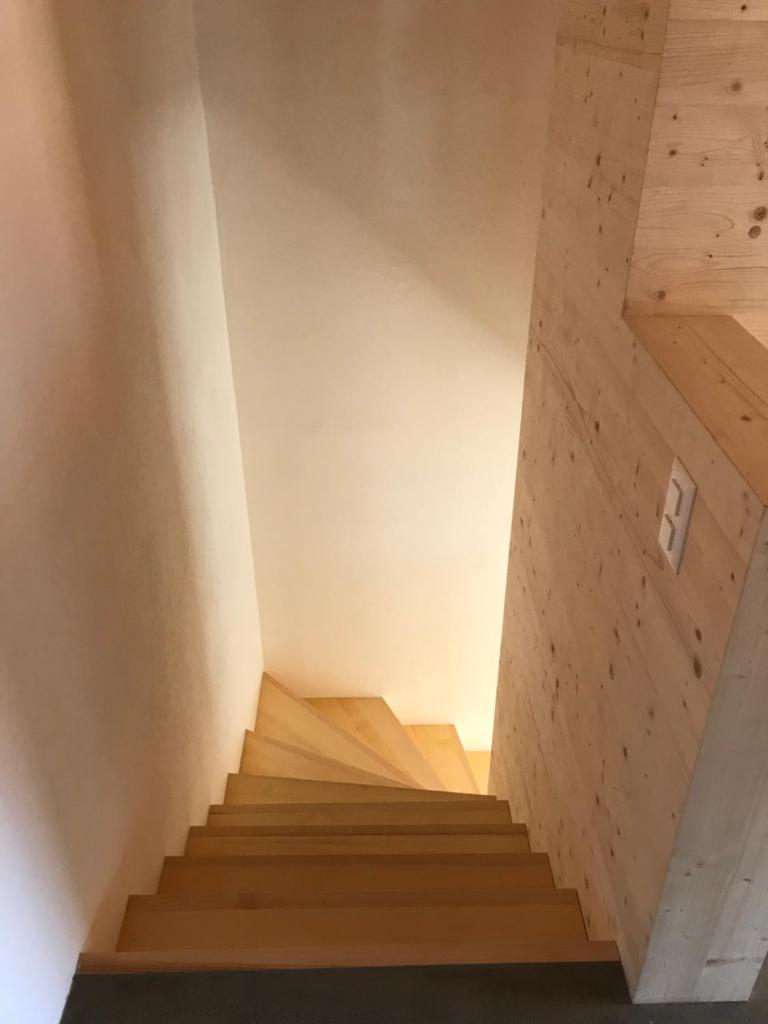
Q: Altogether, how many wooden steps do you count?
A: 11